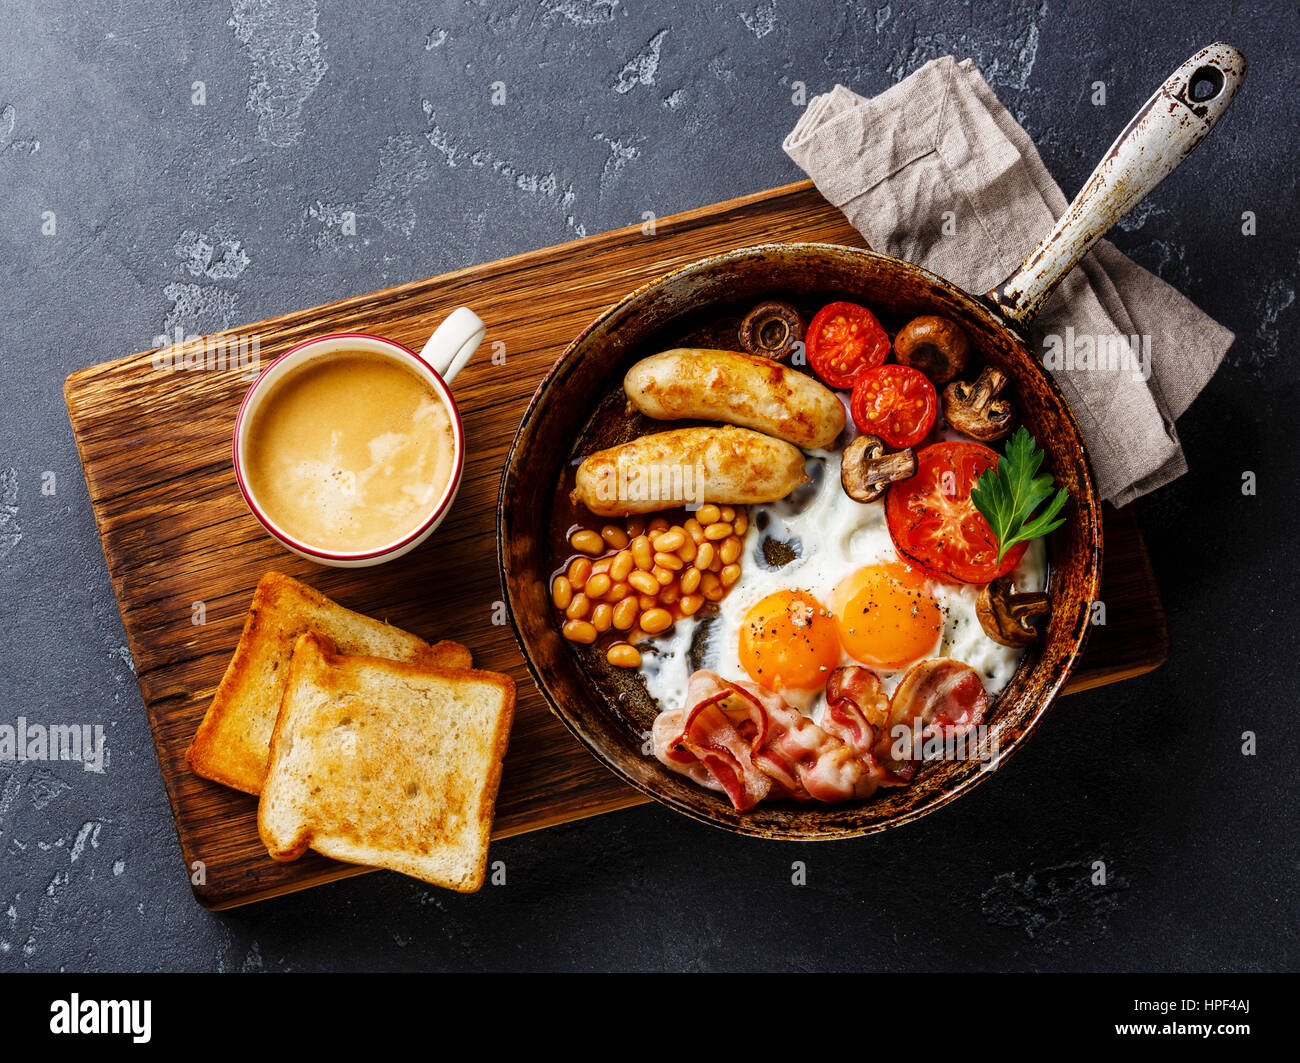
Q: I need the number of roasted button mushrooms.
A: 5